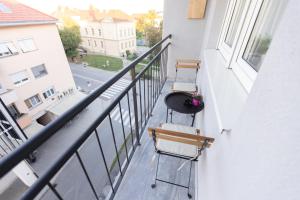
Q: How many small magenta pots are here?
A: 1